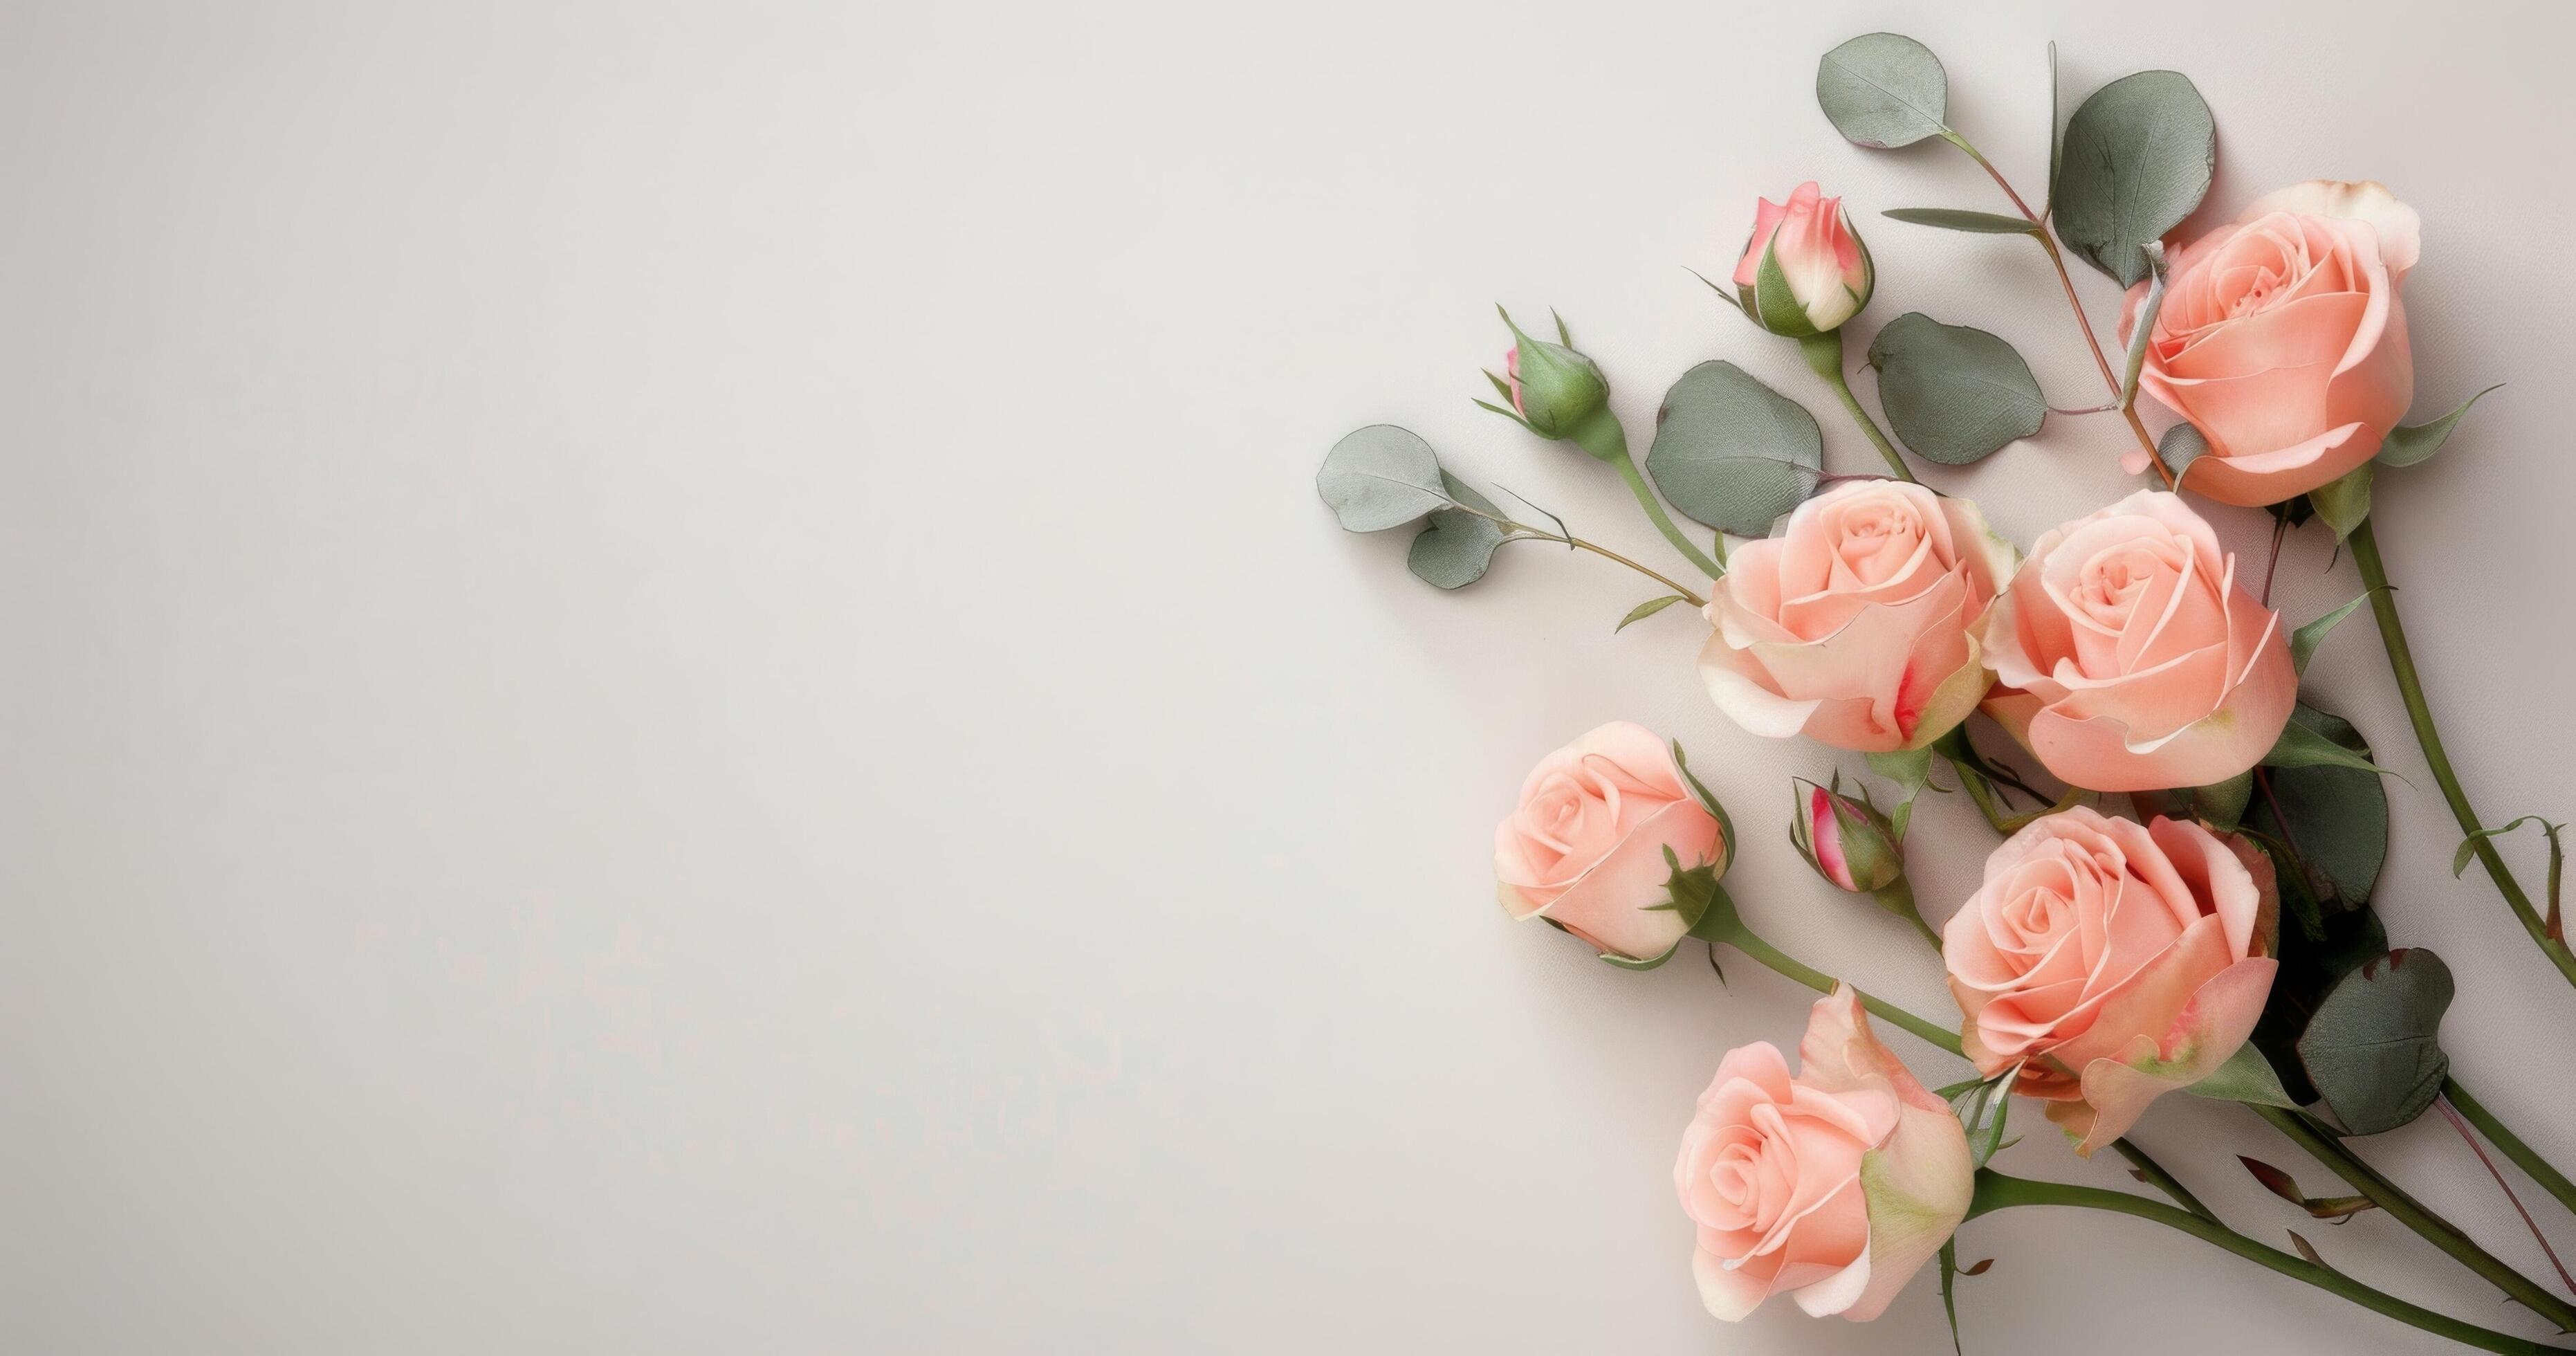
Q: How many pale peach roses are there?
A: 6